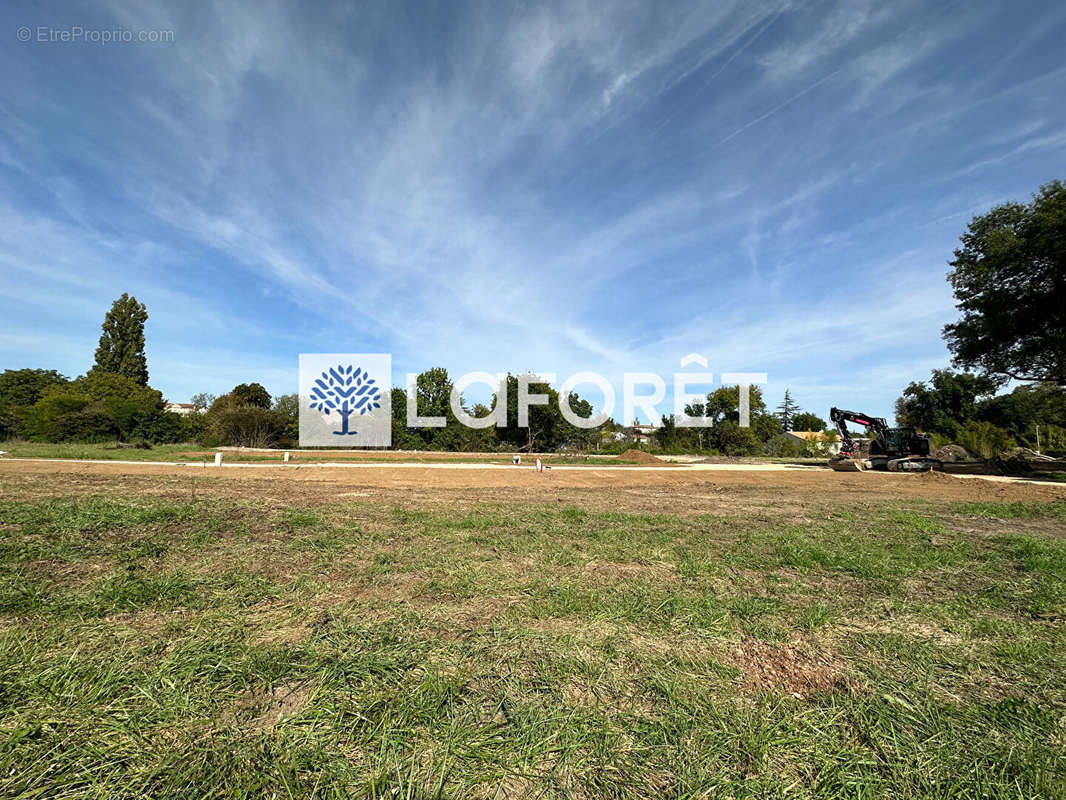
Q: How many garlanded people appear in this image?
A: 0